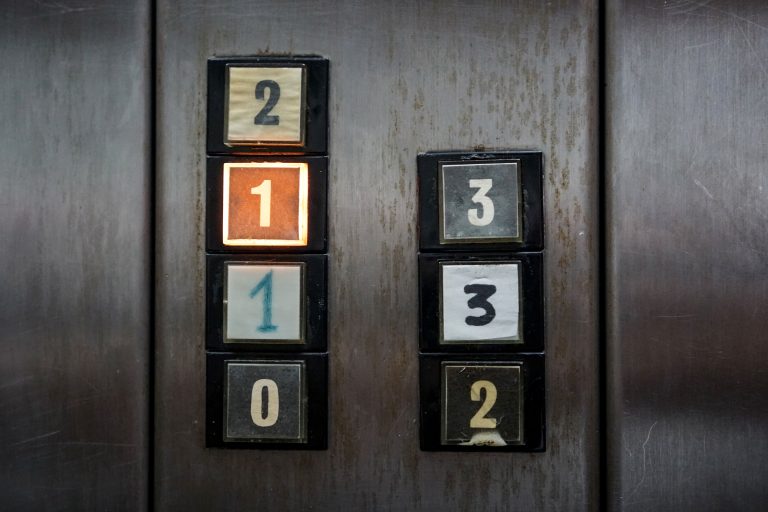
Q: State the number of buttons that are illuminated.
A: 1